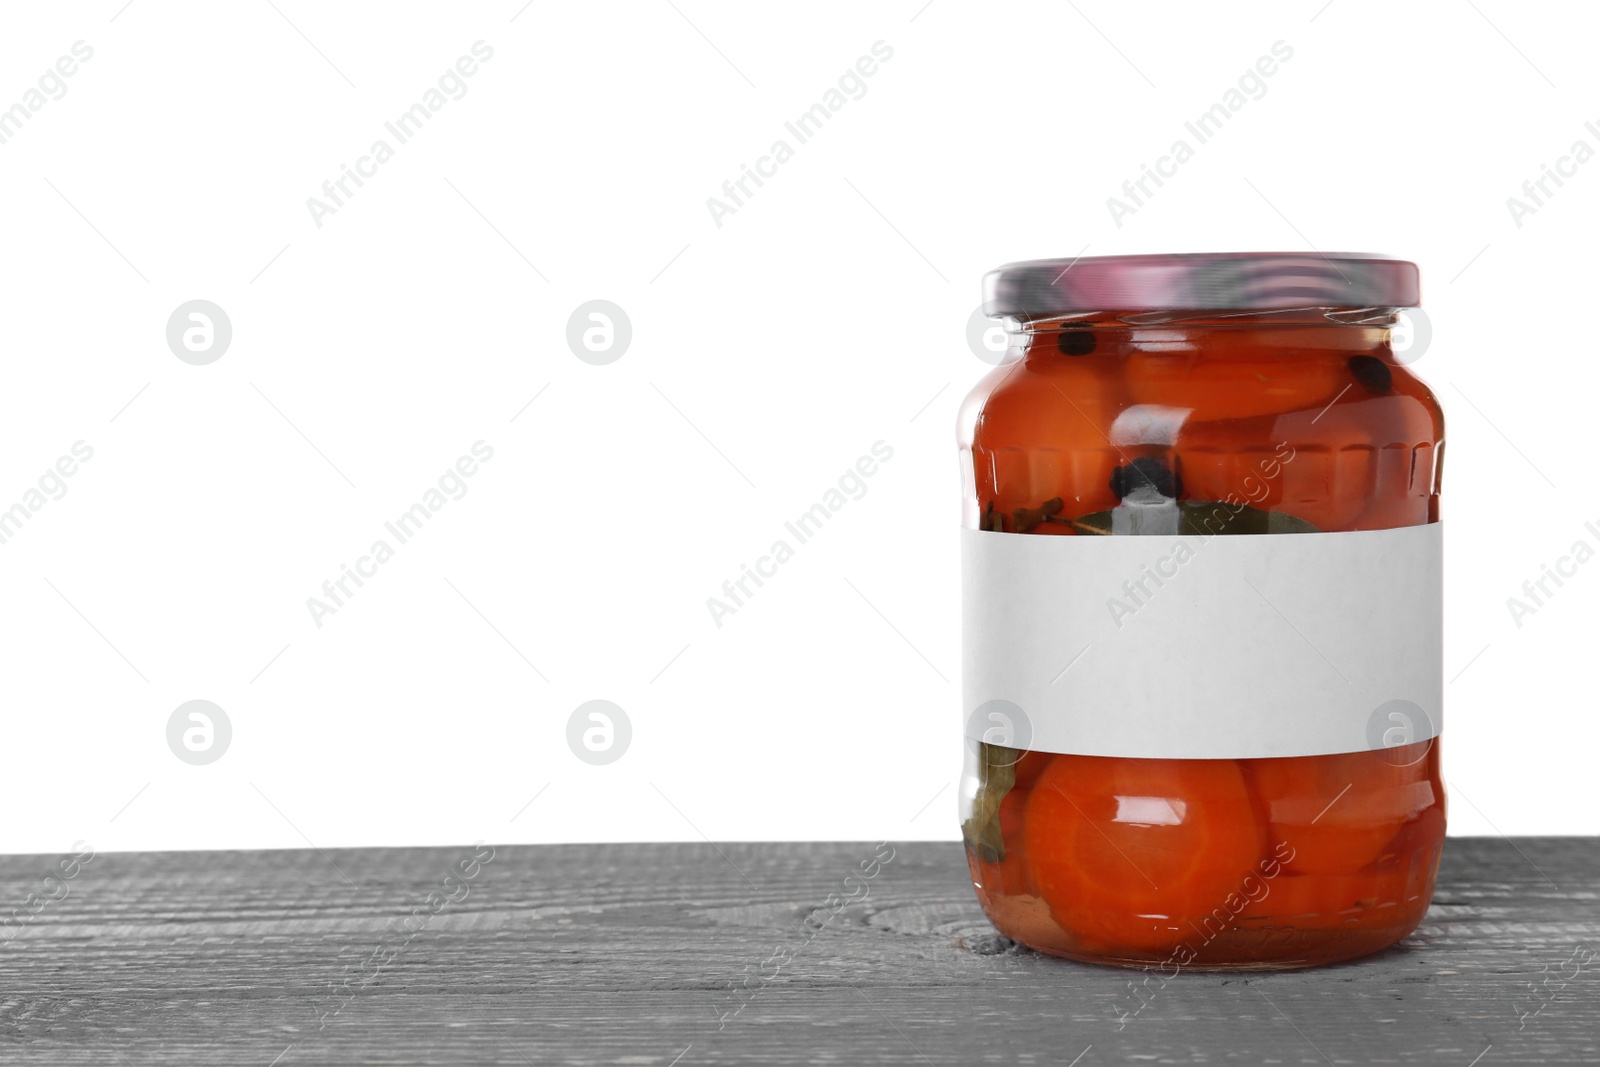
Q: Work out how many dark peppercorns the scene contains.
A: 3